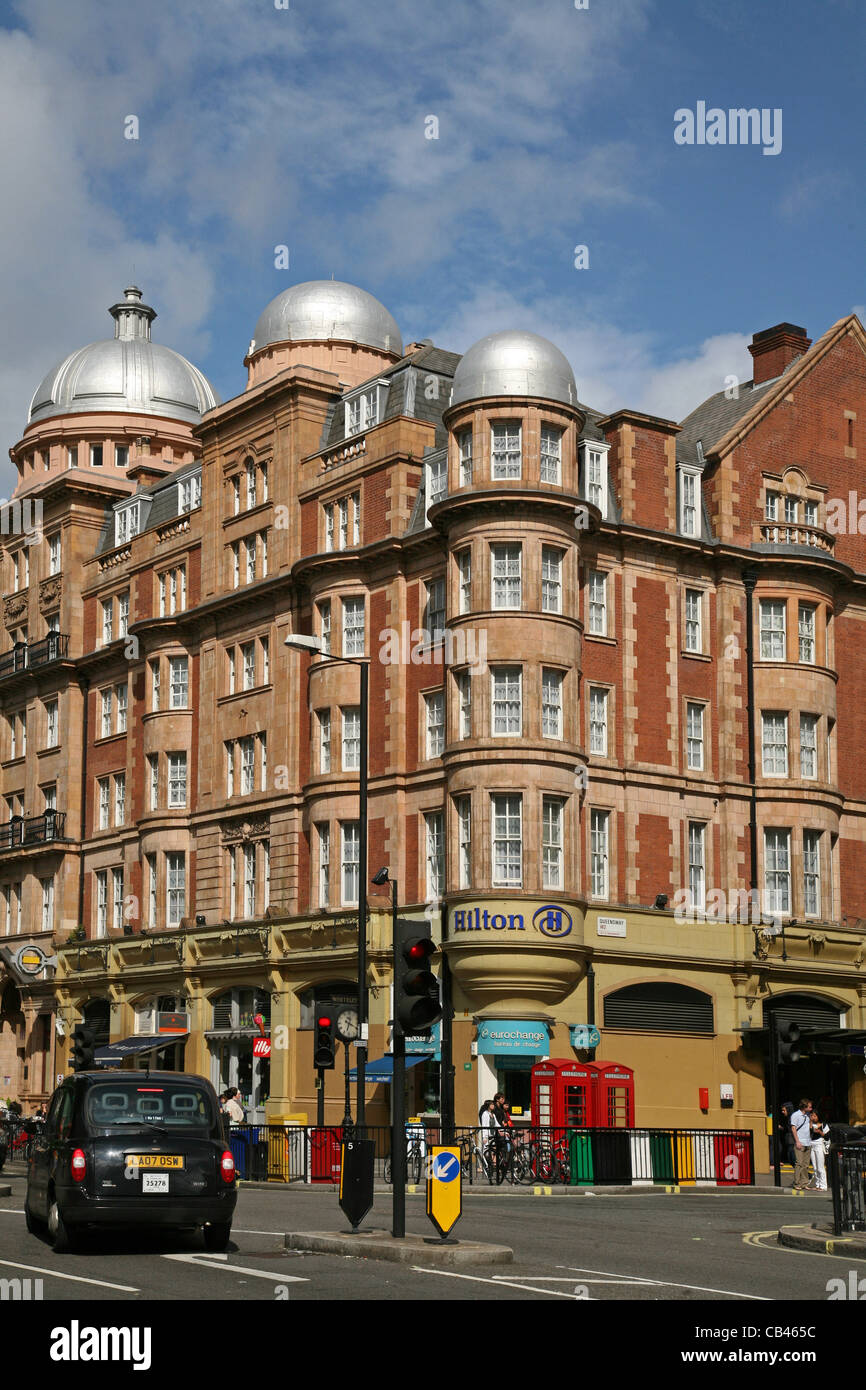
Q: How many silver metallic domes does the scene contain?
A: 3